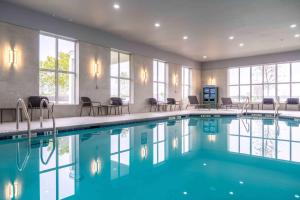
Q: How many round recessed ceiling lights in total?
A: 8